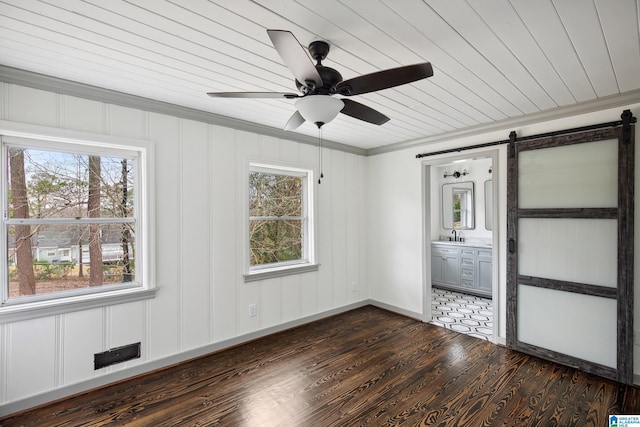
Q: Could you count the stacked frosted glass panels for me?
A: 3